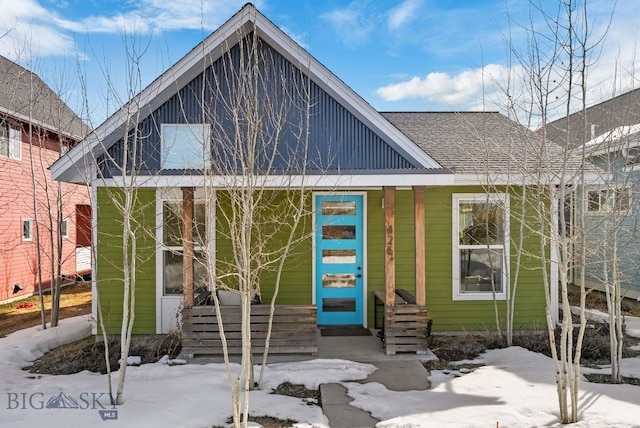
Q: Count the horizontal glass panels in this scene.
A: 5